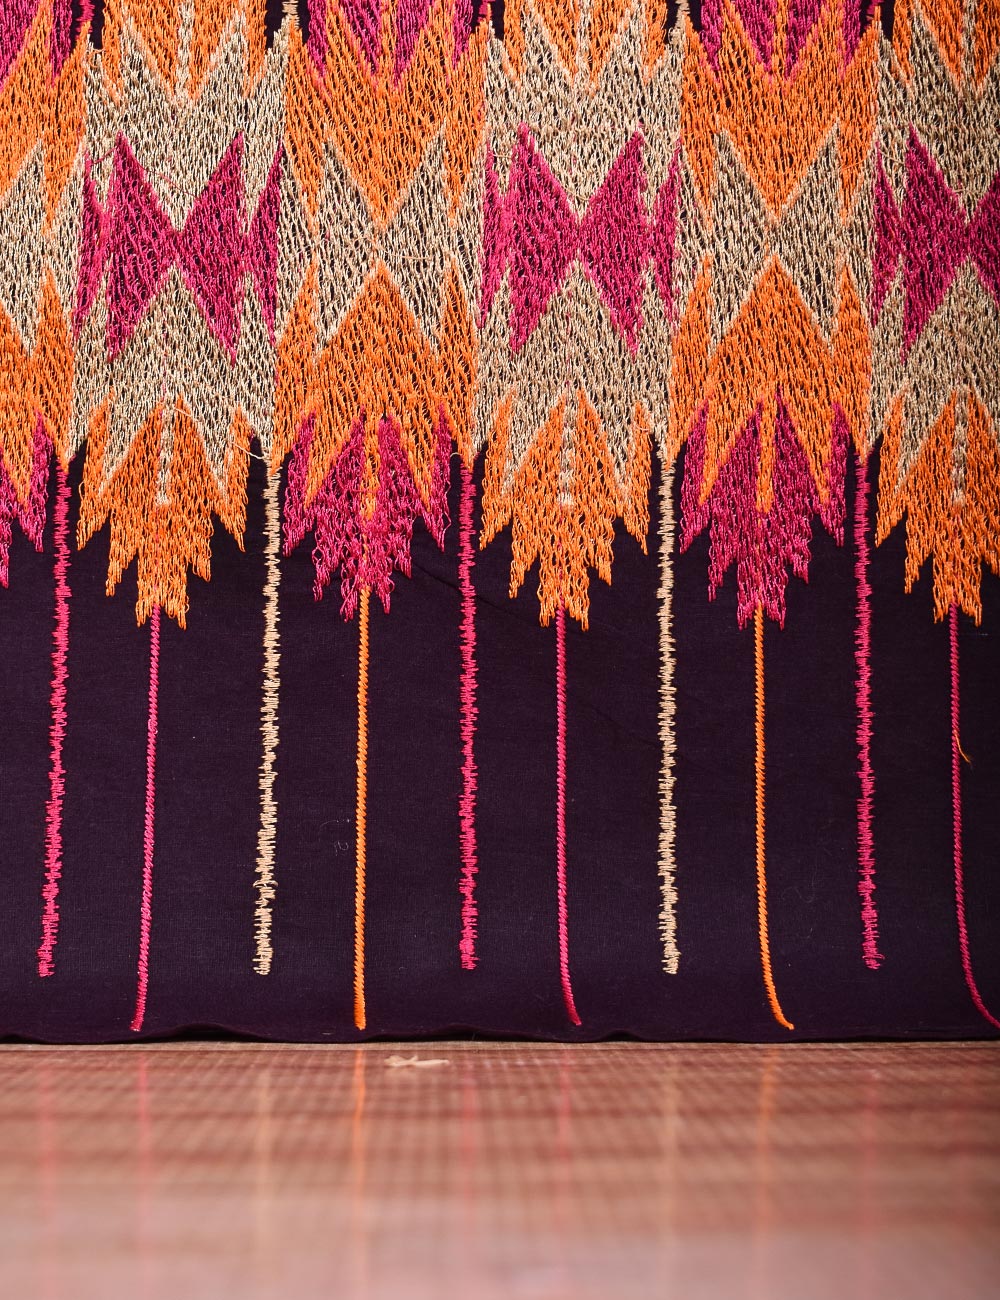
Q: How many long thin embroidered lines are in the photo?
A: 10